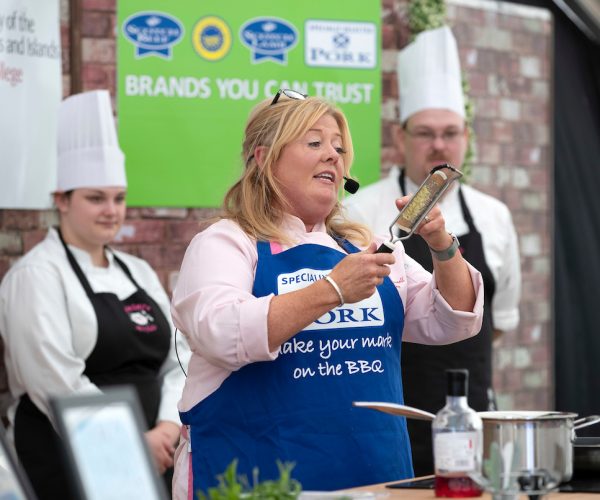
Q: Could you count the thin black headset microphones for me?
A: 1